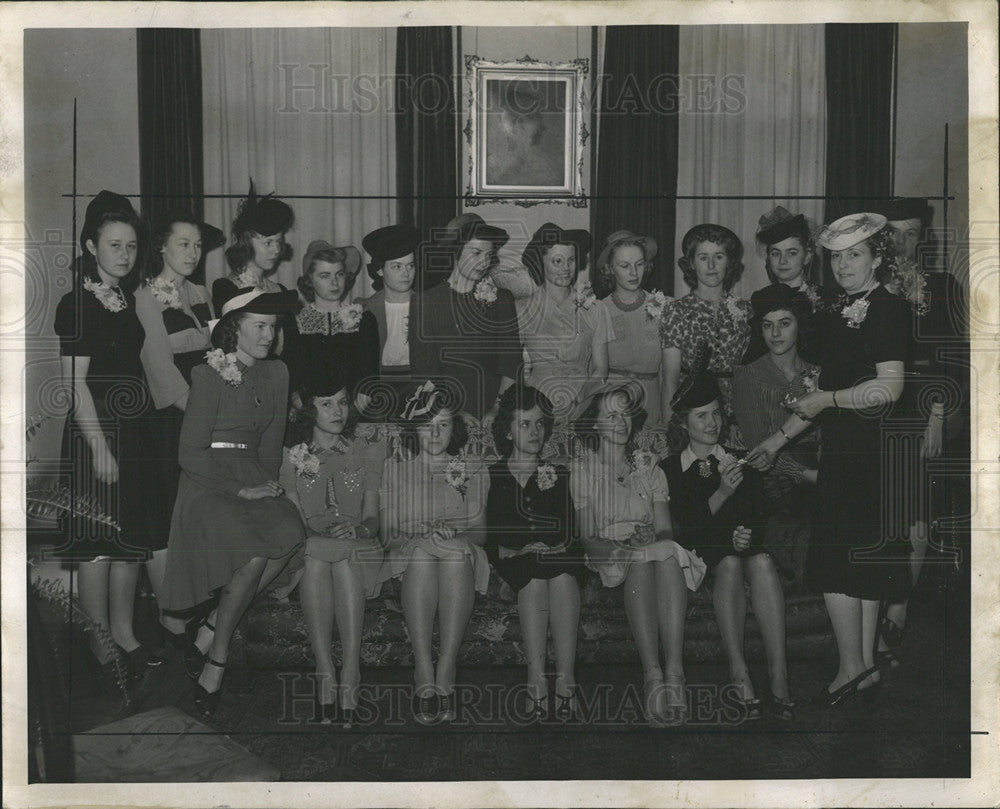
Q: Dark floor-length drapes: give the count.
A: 4